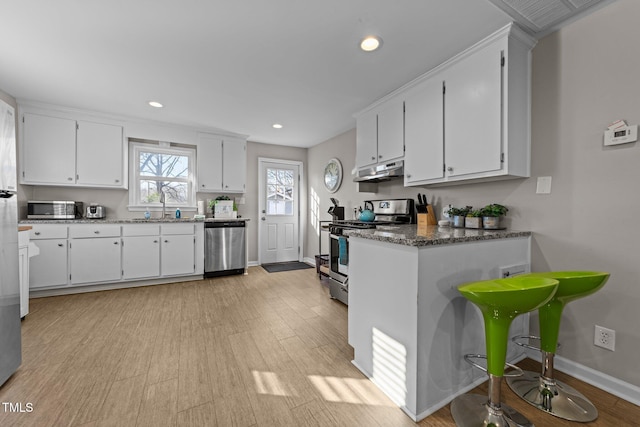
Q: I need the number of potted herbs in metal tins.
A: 3